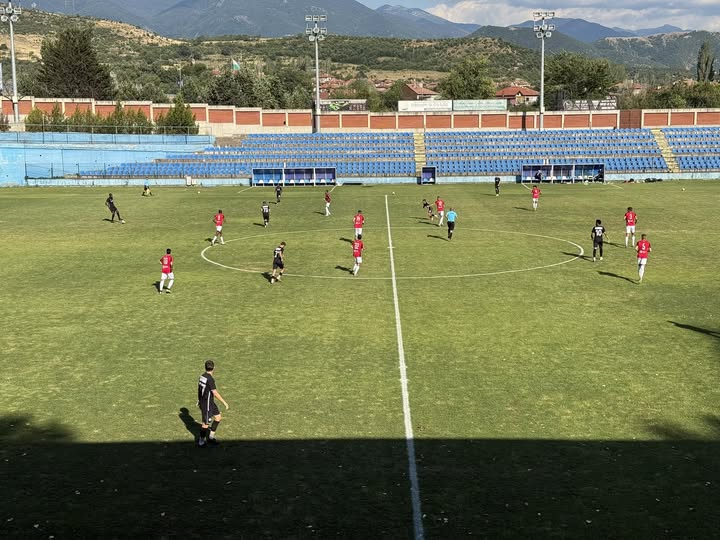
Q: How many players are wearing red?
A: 9